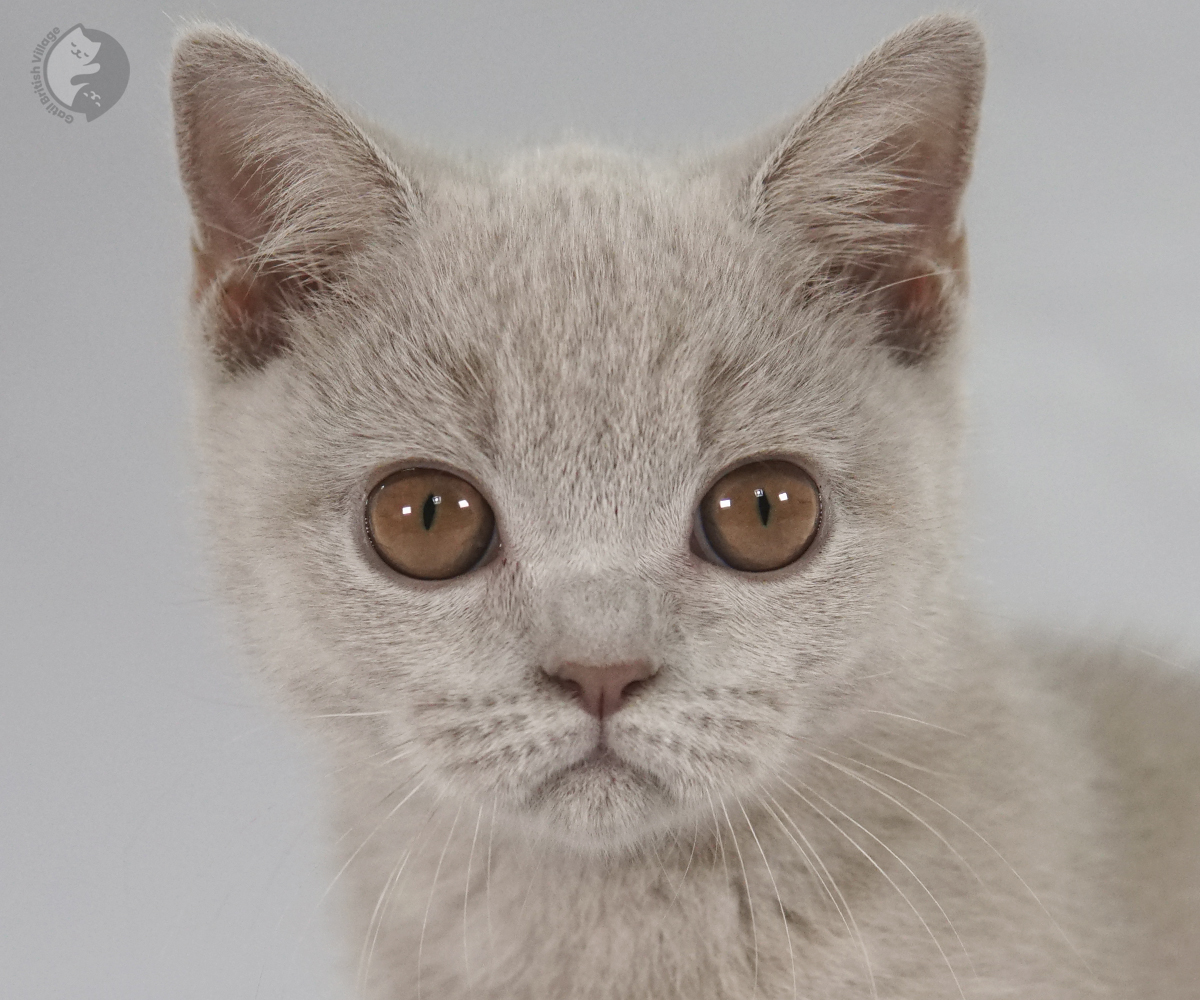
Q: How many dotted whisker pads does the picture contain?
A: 2